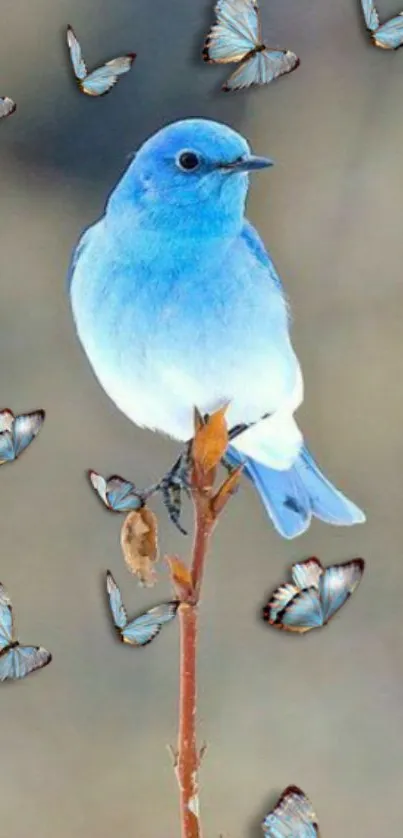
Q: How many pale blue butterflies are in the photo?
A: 10